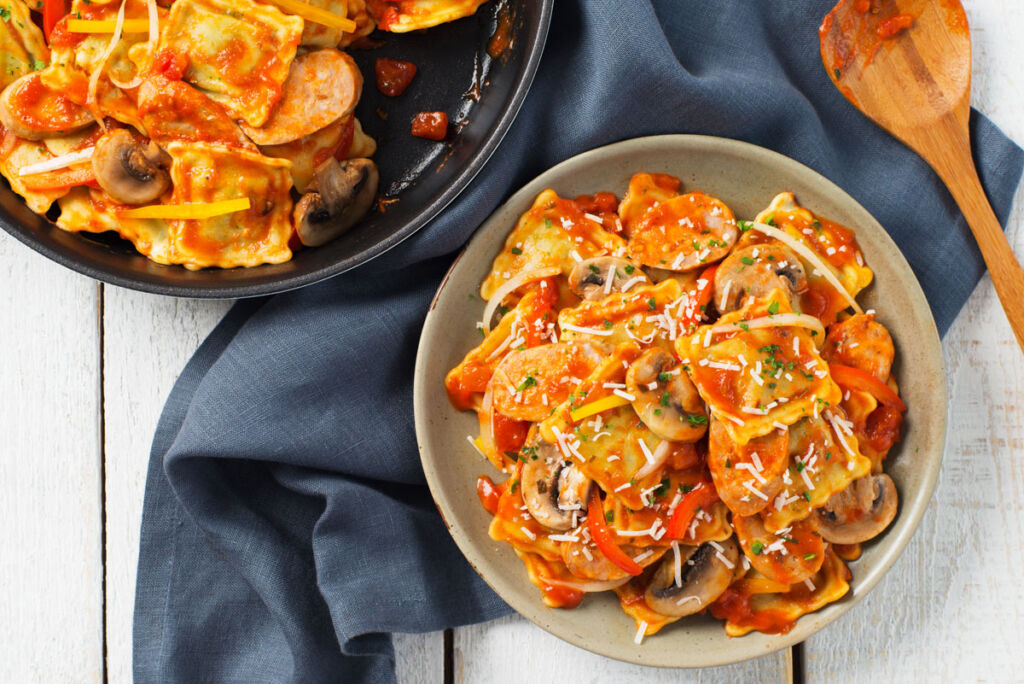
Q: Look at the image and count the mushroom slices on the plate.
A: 6